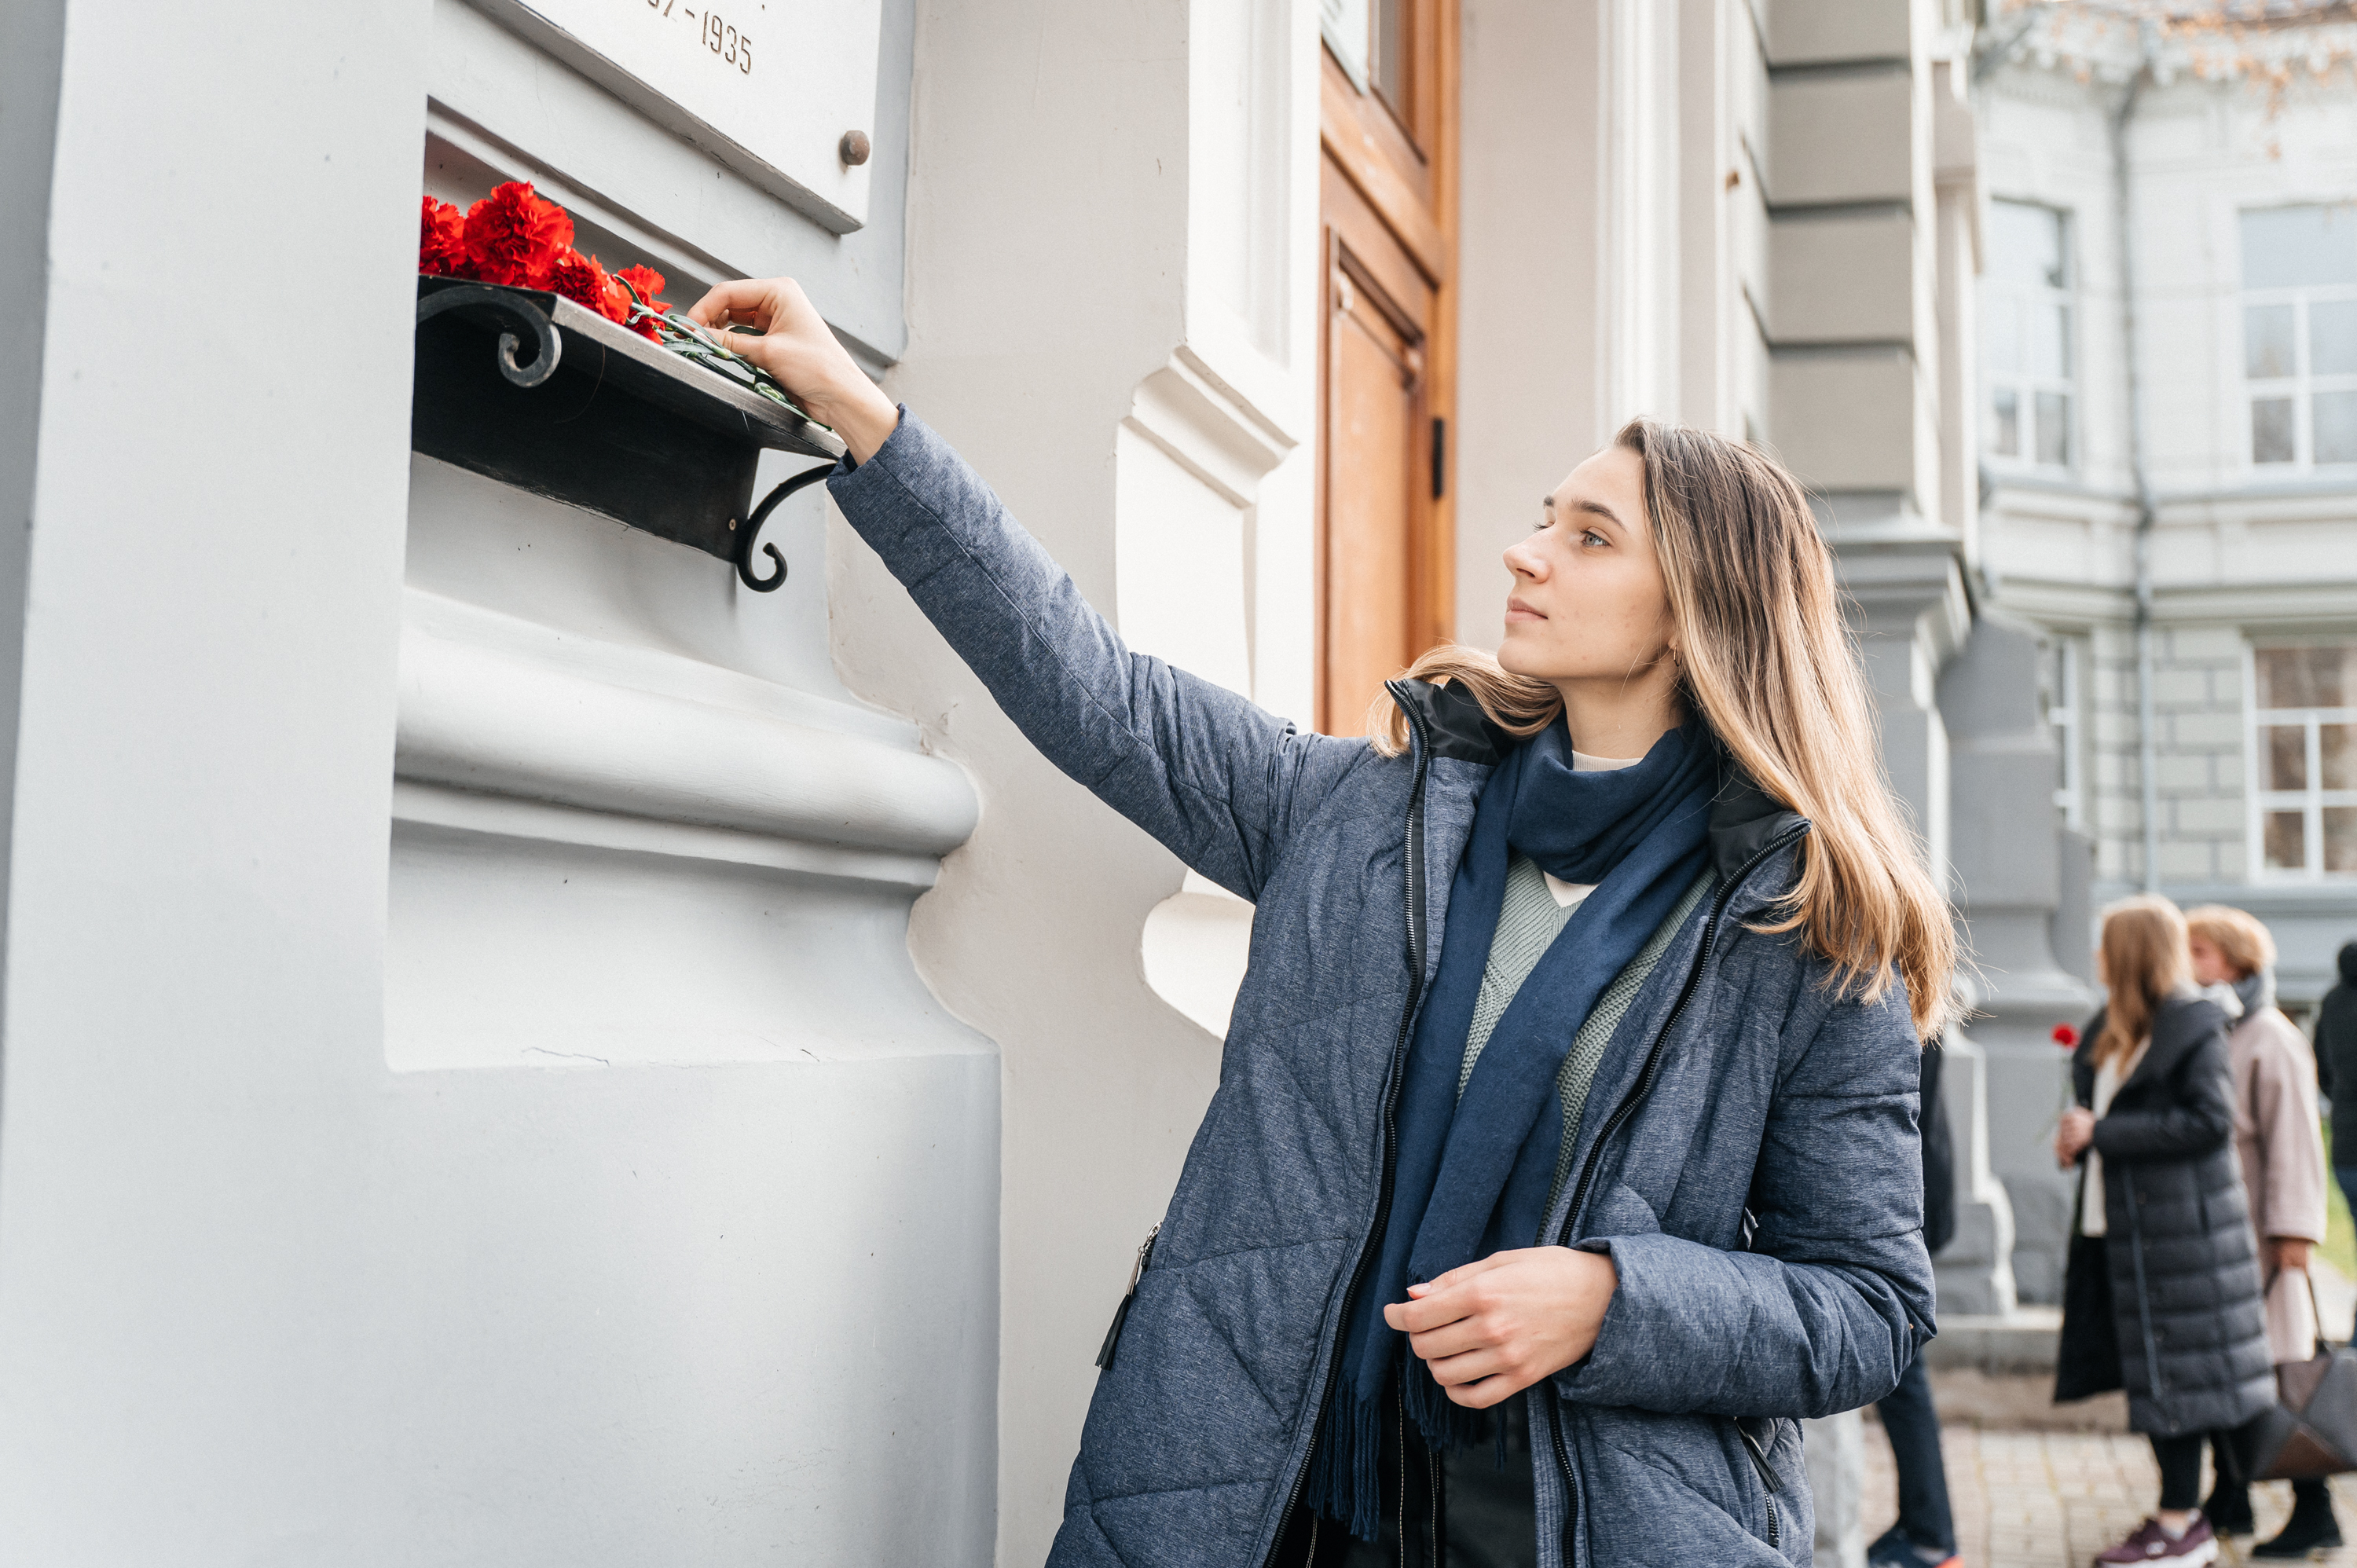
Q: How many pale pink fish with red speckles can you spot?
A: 0